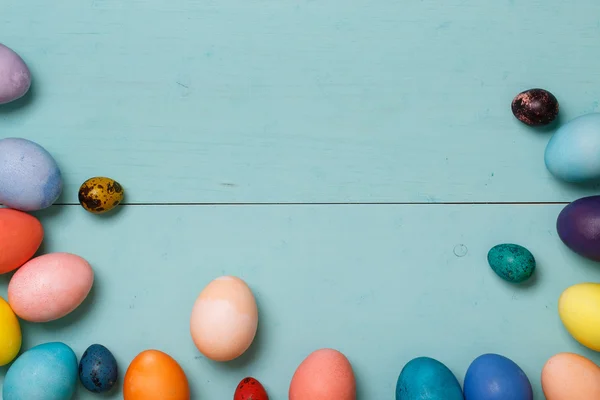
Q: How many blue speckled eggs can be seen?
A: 1